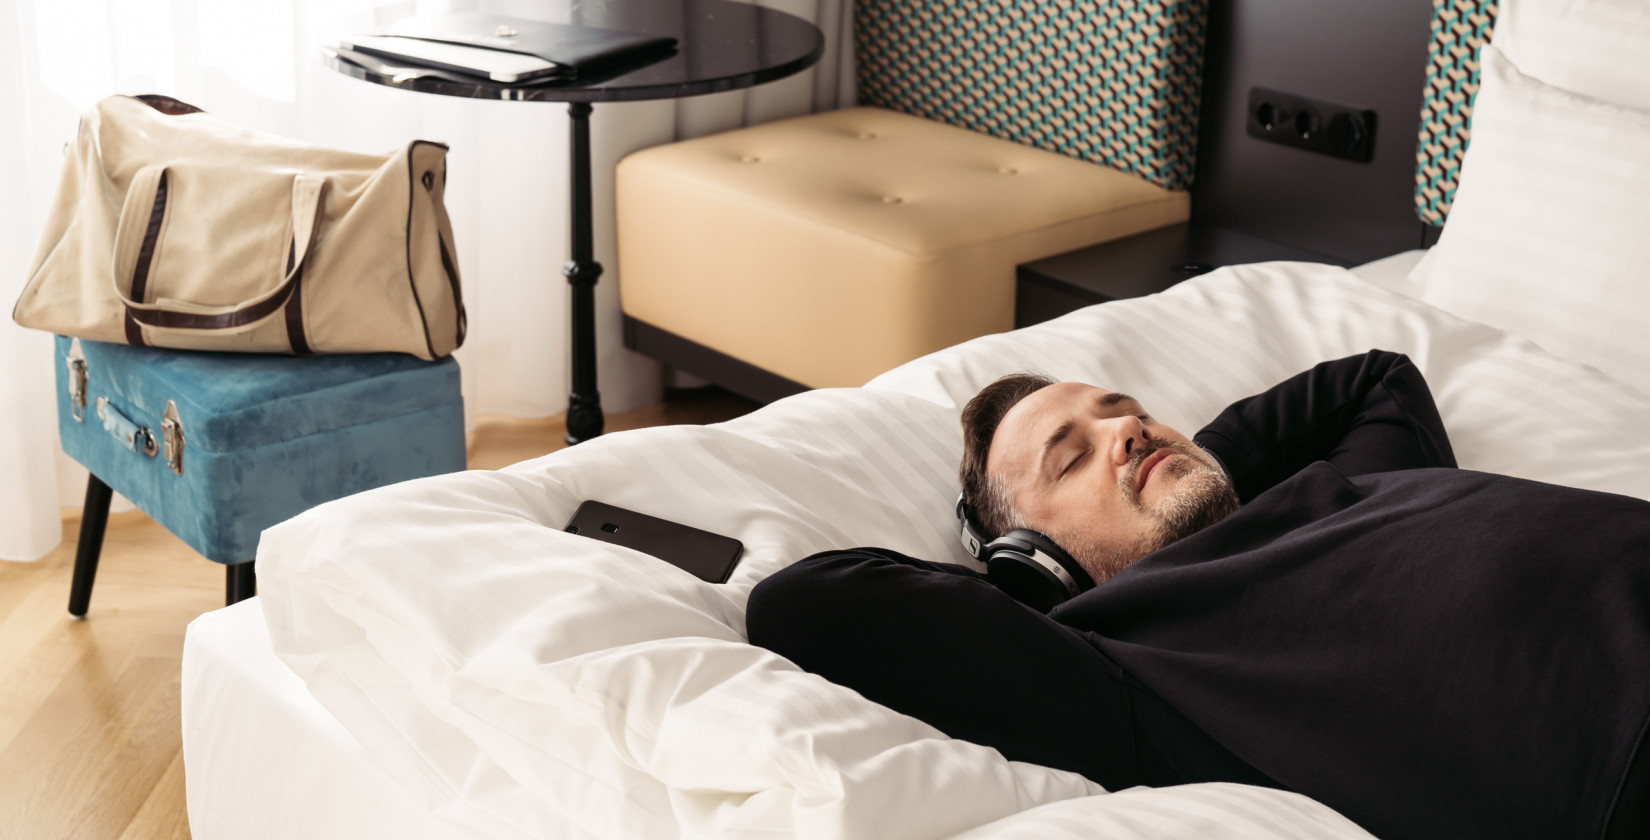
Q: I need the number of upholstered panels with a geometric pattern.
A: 2